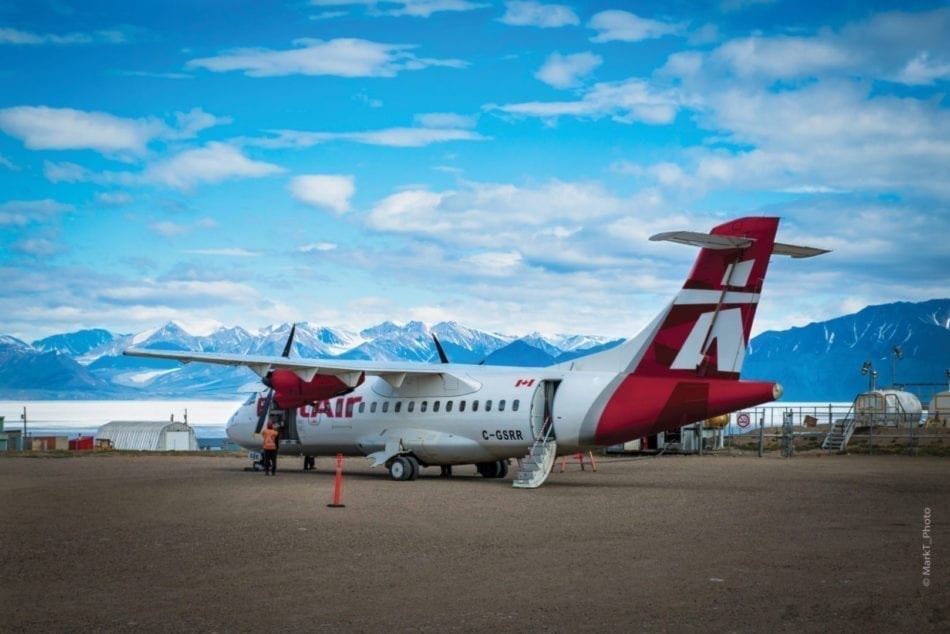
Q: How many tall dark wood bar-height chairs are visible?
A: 0